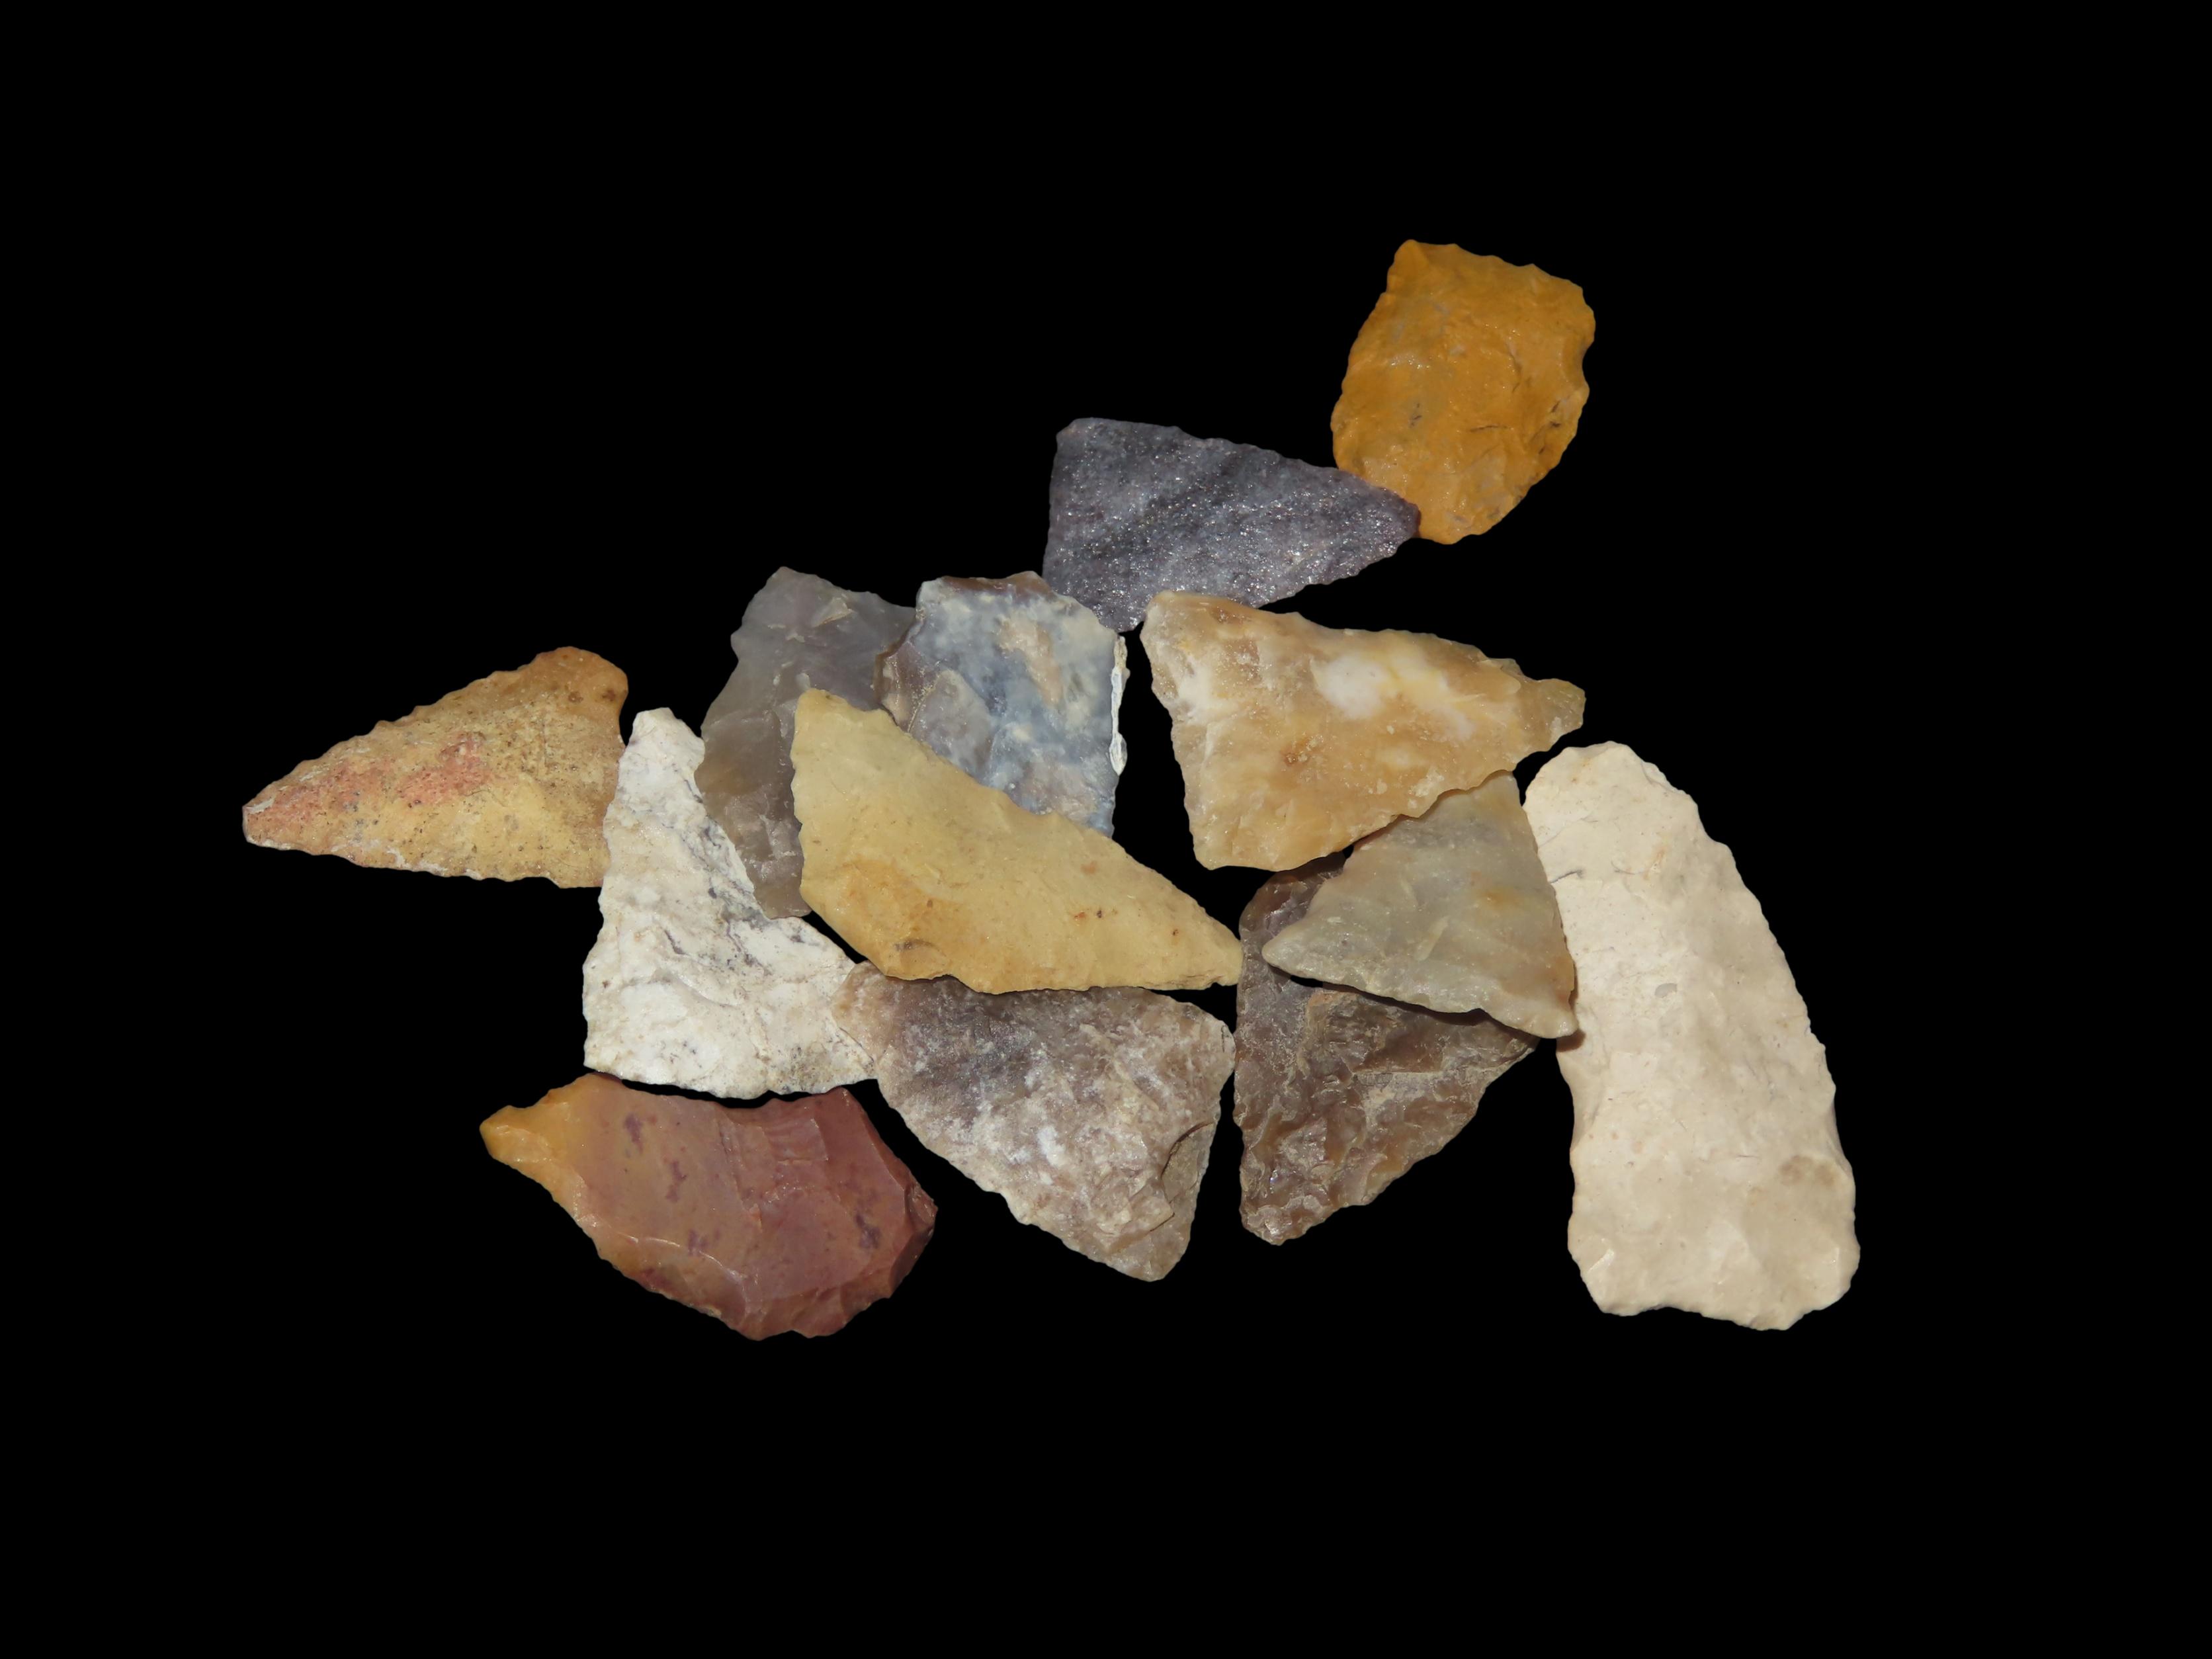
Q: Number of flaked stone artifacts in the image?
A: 13